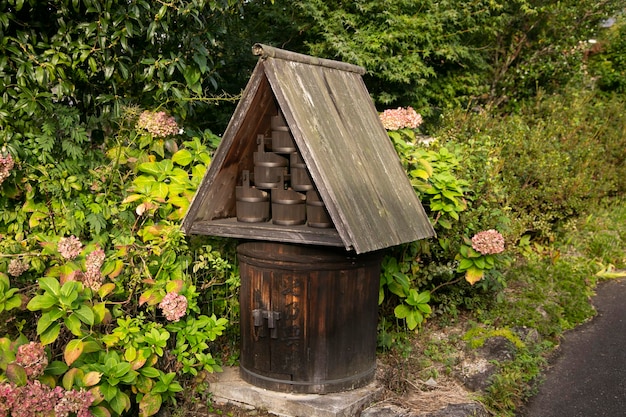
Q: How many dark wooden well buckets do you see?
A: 6